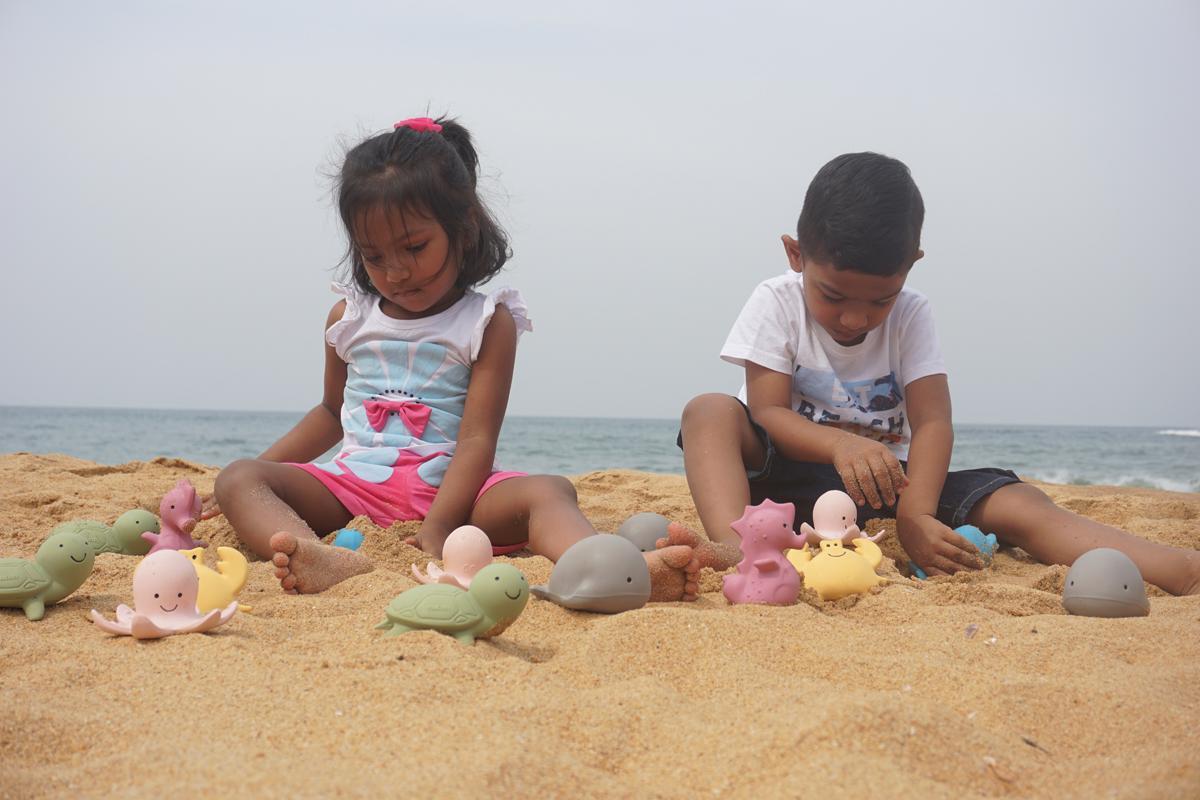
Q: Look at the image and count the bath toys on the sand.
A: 15